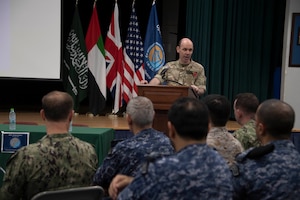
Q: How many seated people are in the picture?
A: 6